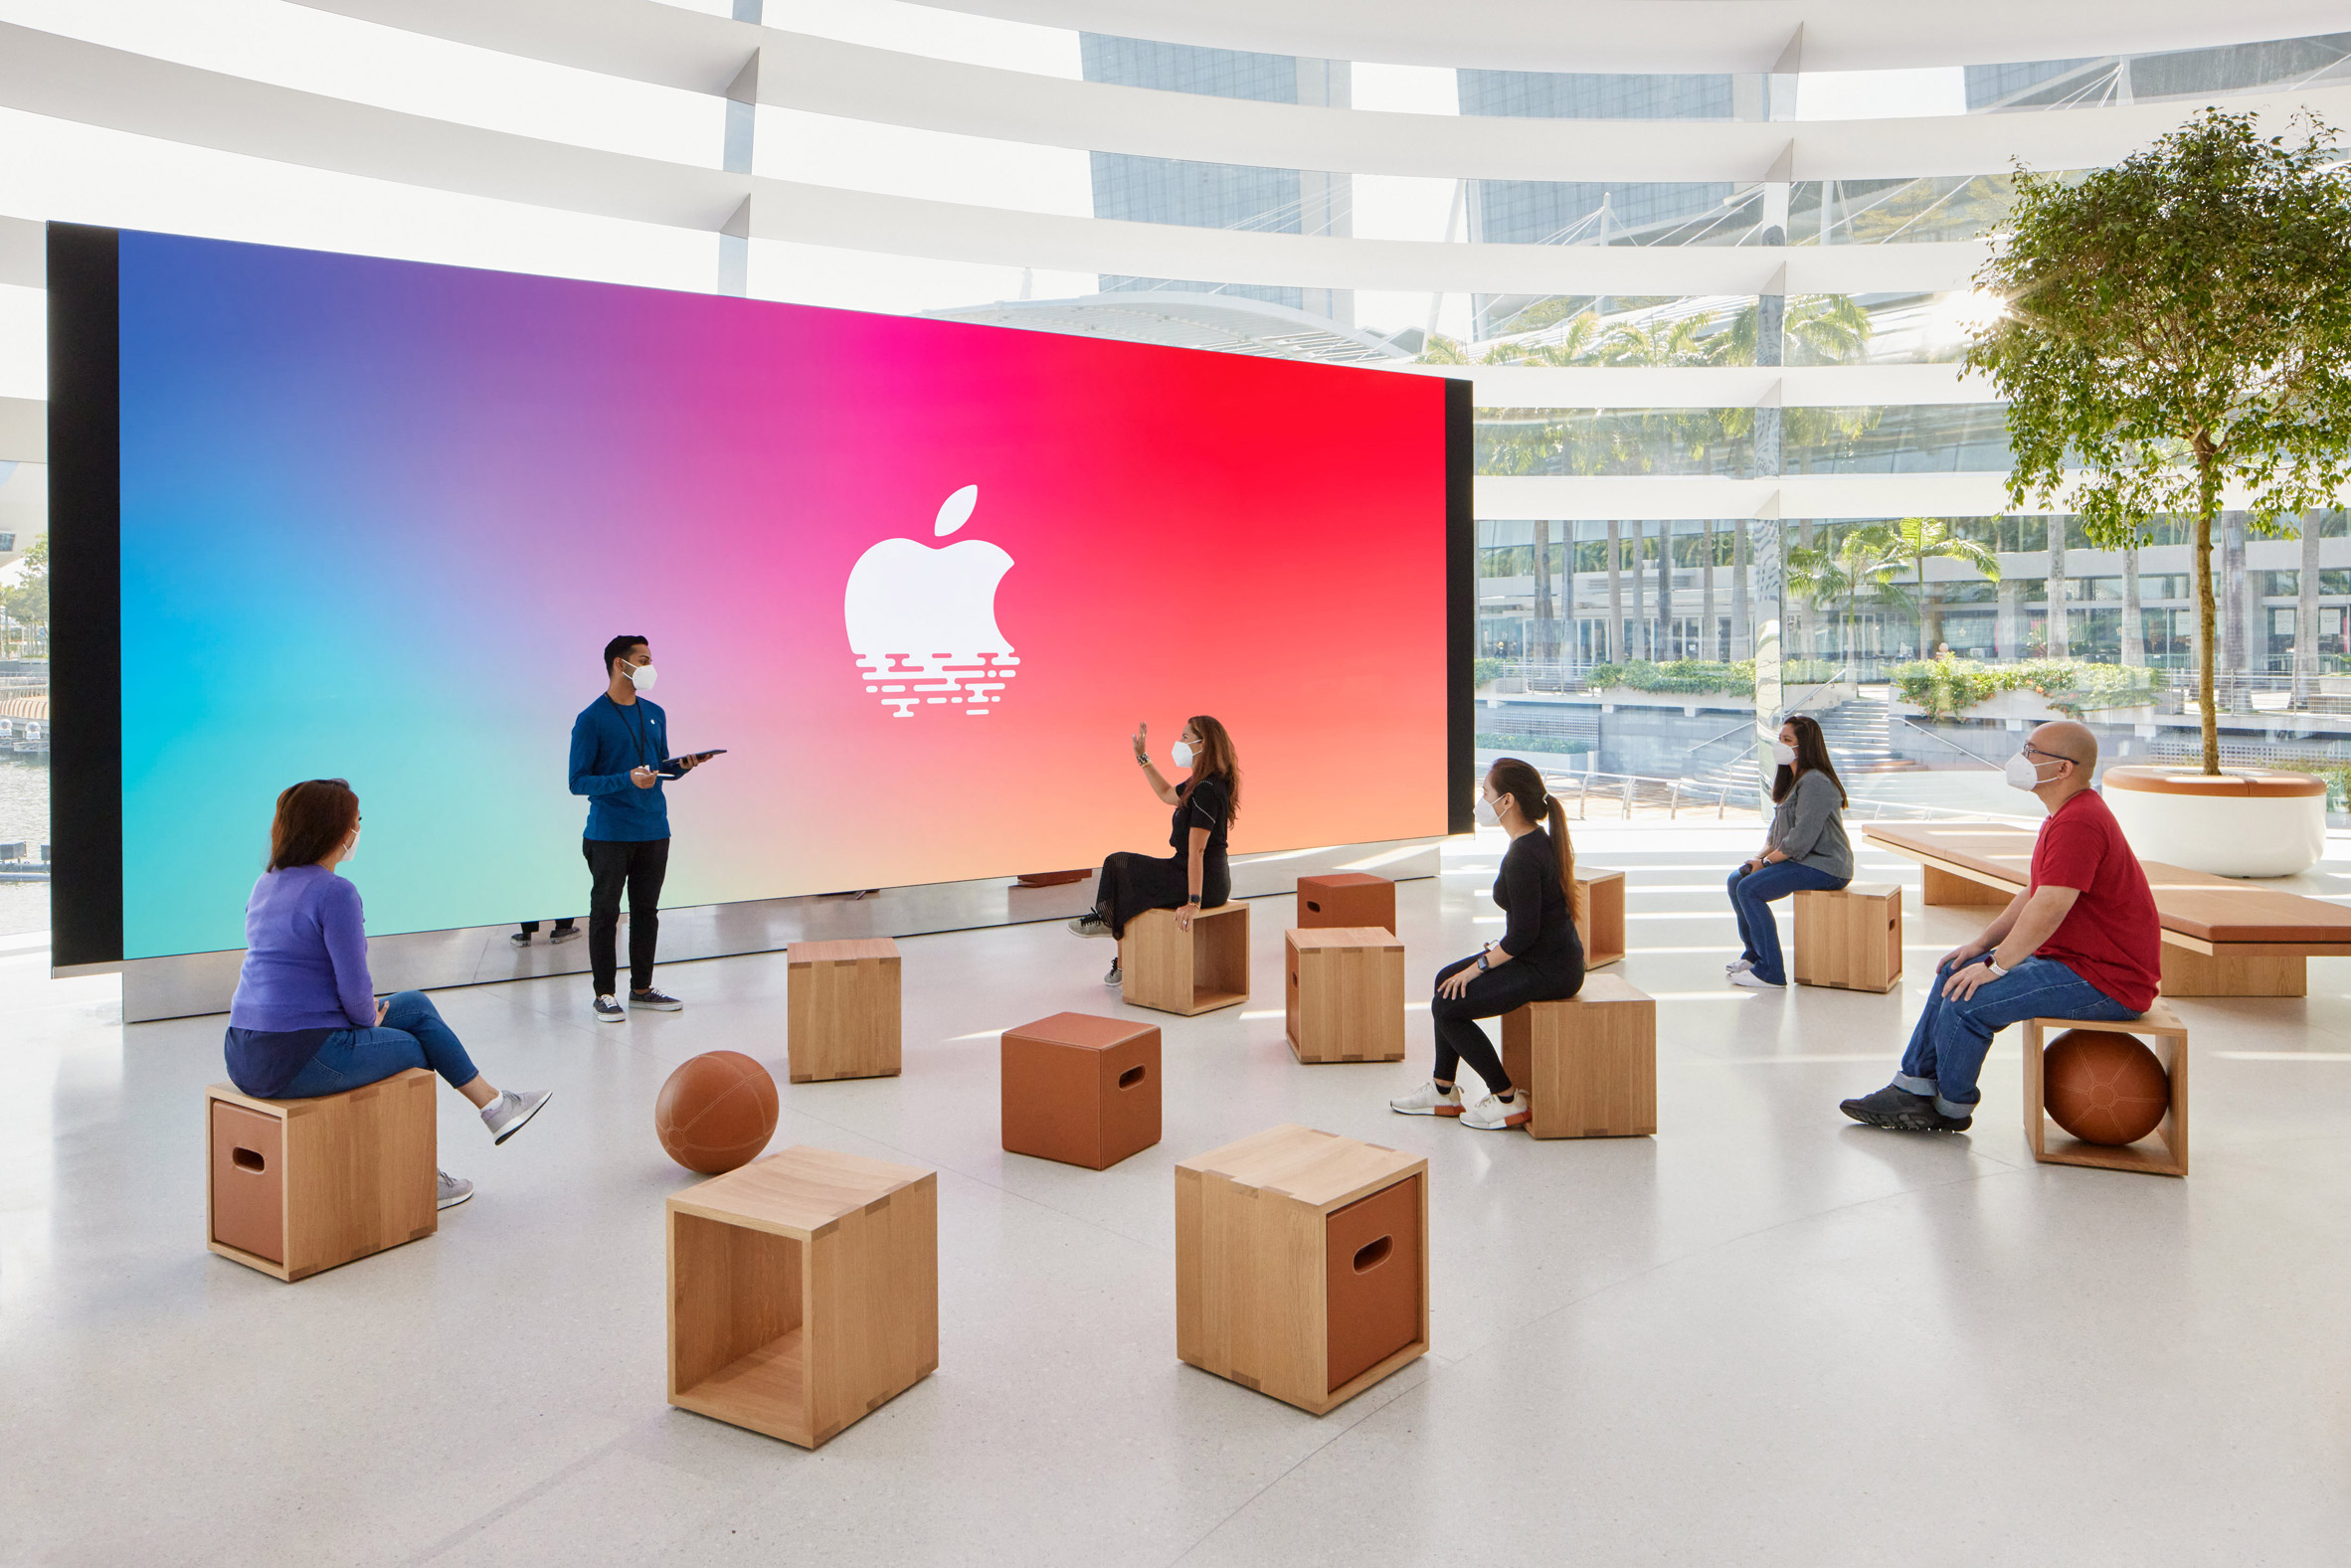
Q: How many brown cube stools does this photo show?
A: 12